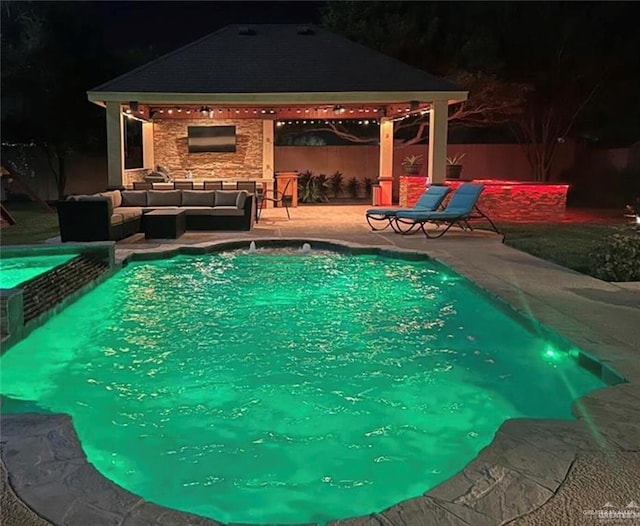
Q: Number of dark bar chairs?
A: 4